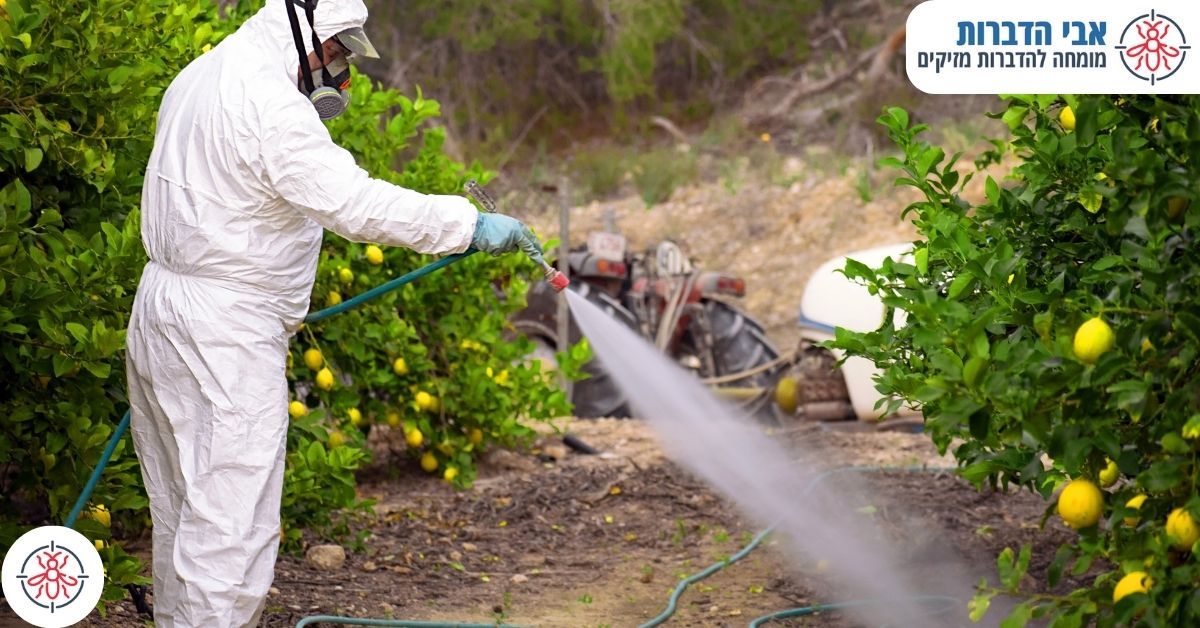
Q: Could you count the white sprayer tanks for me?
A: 1